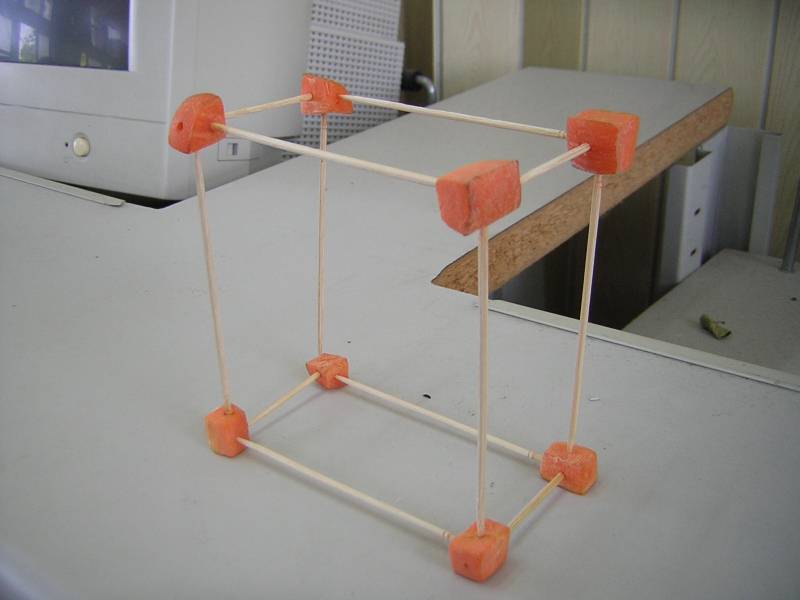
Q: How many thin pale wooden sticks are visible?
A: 12